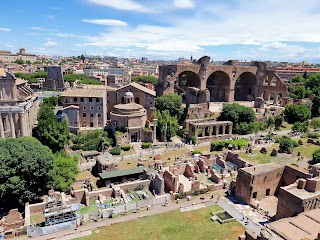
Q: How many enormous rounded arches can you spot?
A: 3